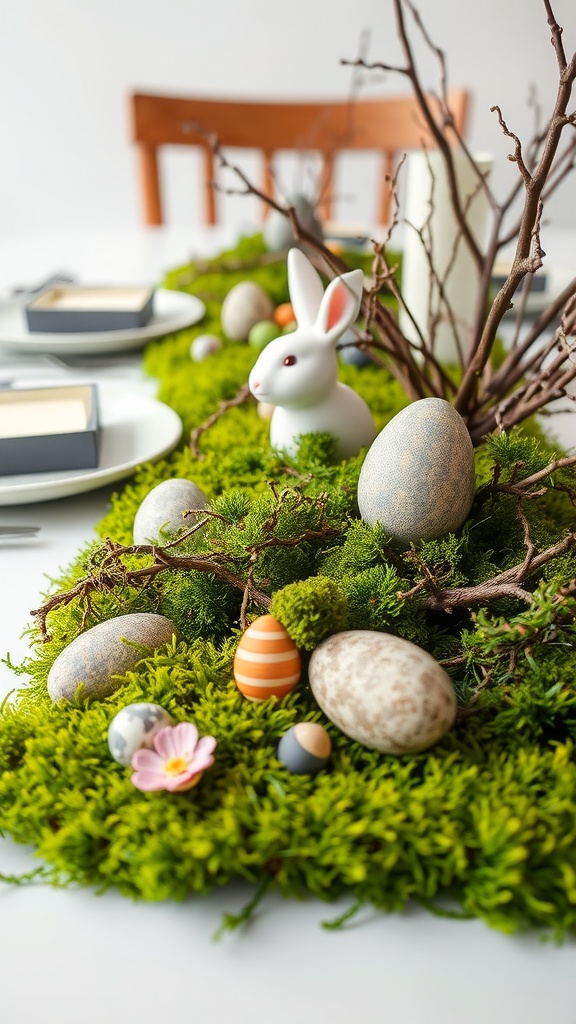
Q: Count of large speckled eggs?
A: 4